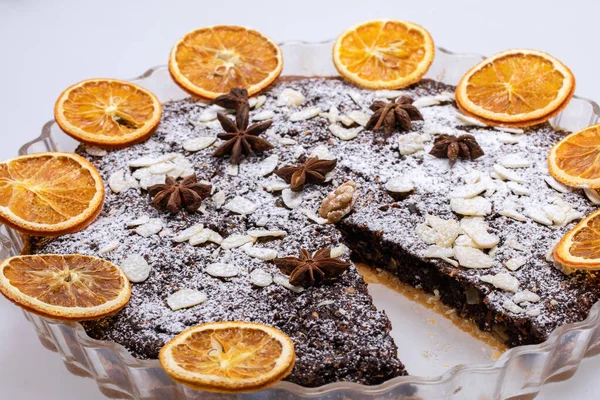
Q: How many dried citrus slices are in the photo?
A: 9